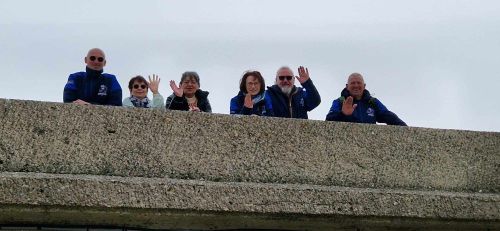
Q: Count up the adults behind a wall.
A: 6